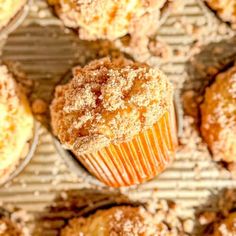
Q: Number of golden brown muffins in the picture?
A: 9